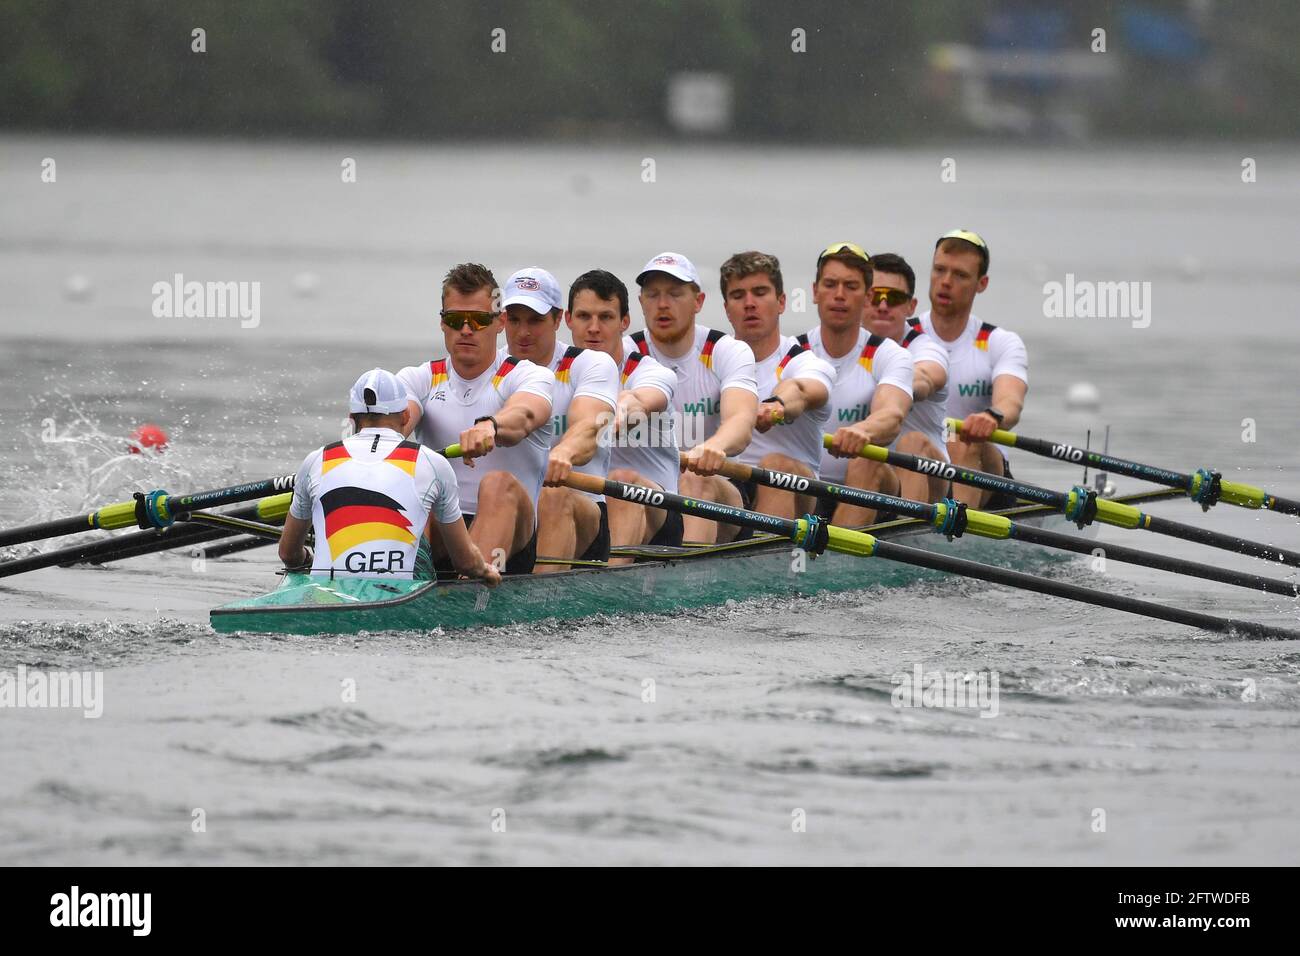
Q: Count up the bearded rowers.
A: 2